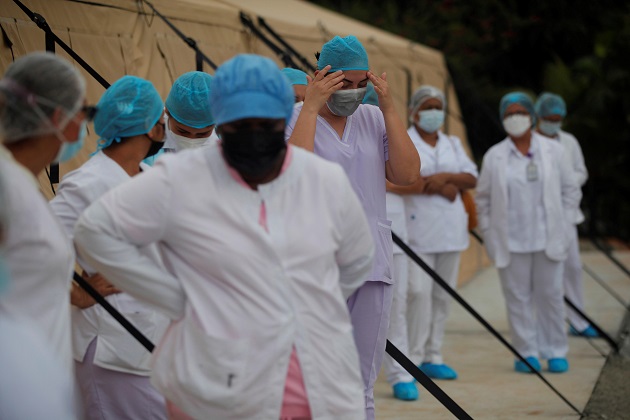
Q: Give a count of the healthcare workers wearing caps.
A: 10